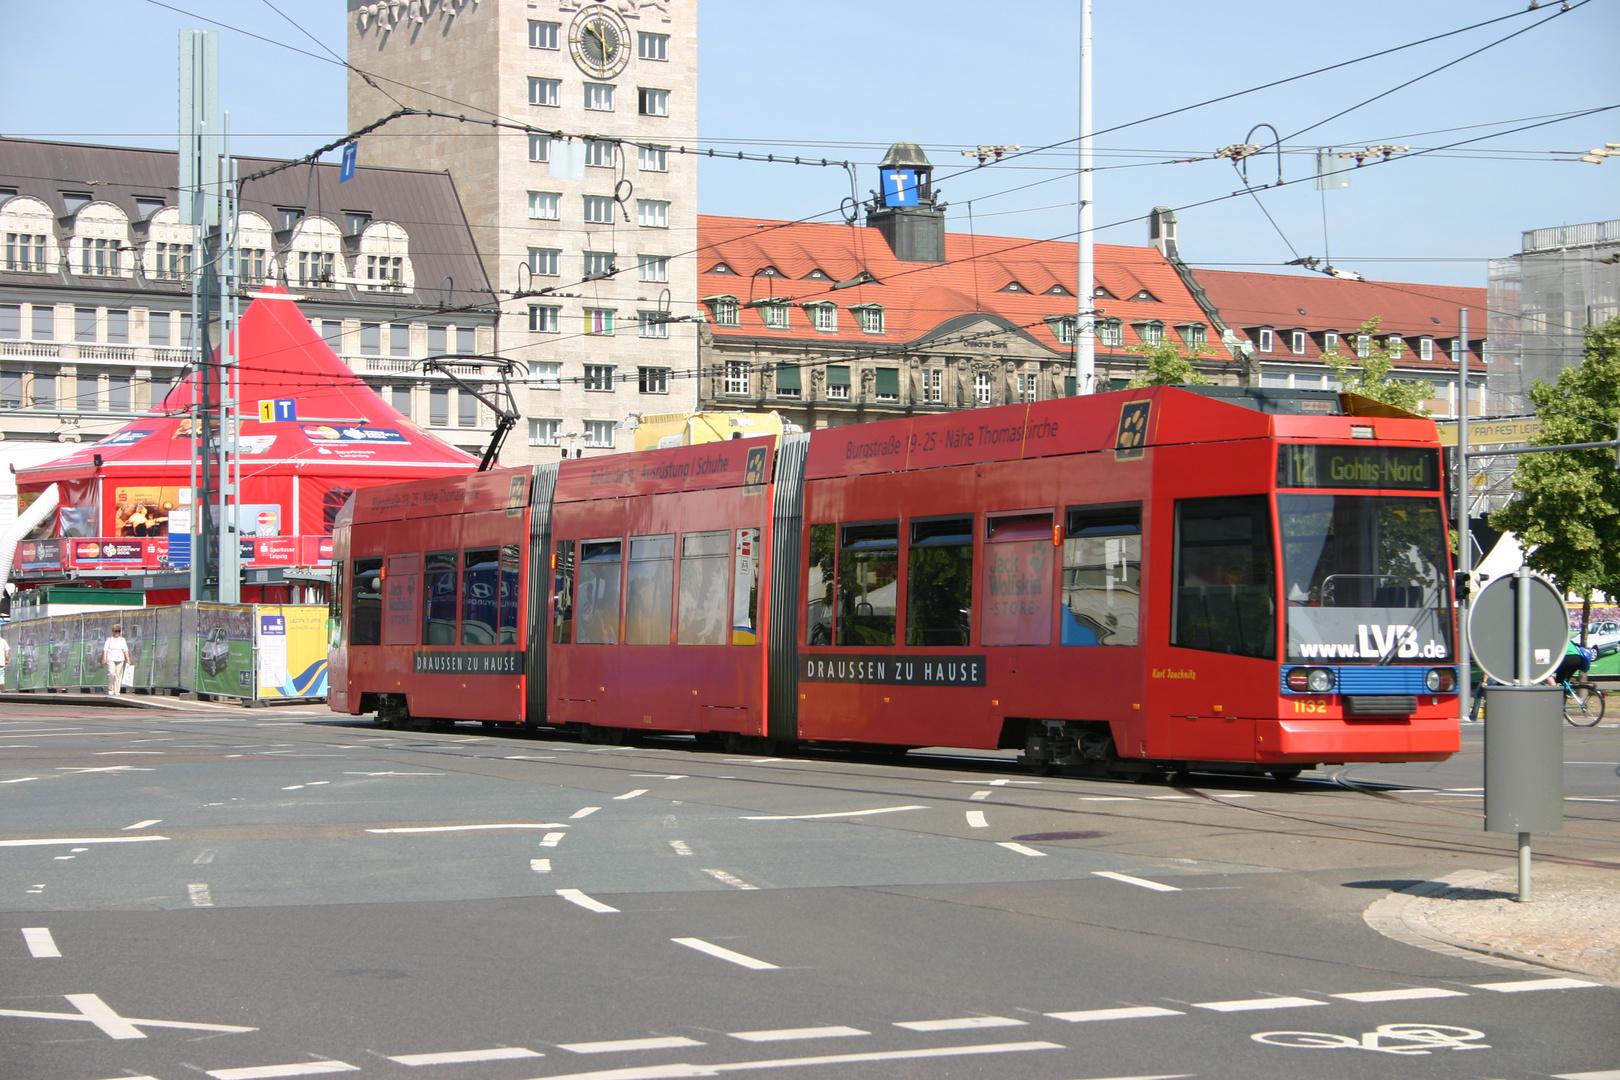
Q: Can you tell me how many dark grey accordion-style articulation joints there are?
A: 2